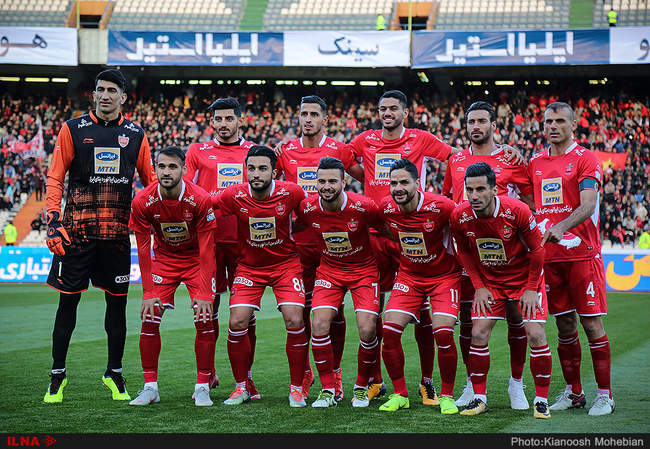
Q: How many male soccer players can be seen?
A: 11